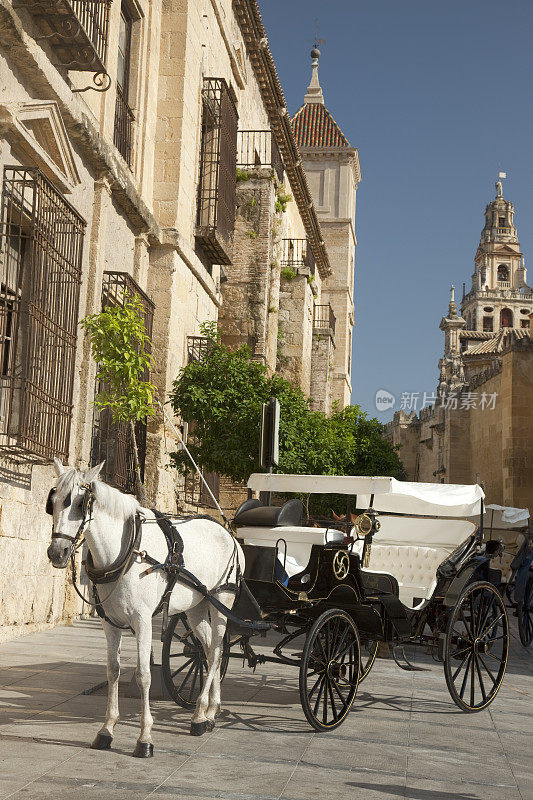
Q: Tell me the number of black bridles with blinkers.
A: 1